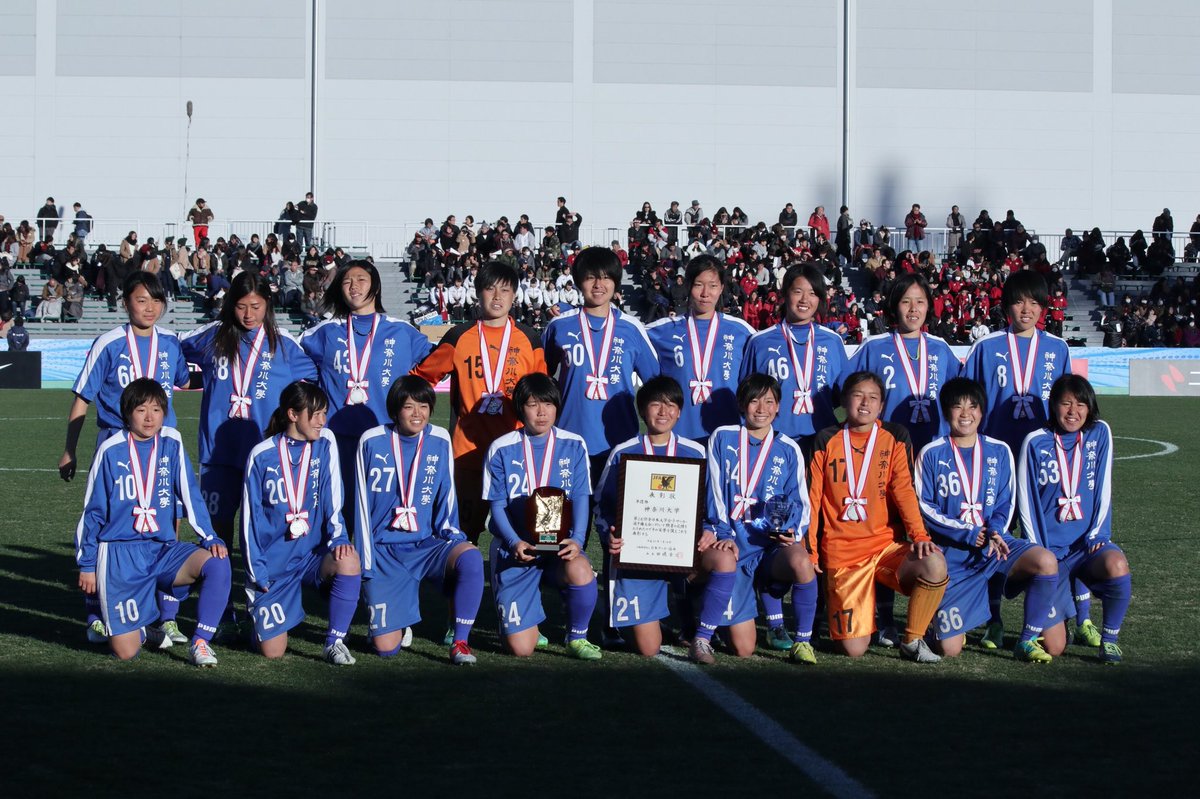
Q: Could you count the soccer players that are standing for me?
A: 9